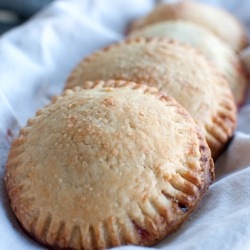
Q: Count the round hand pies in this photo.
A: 4